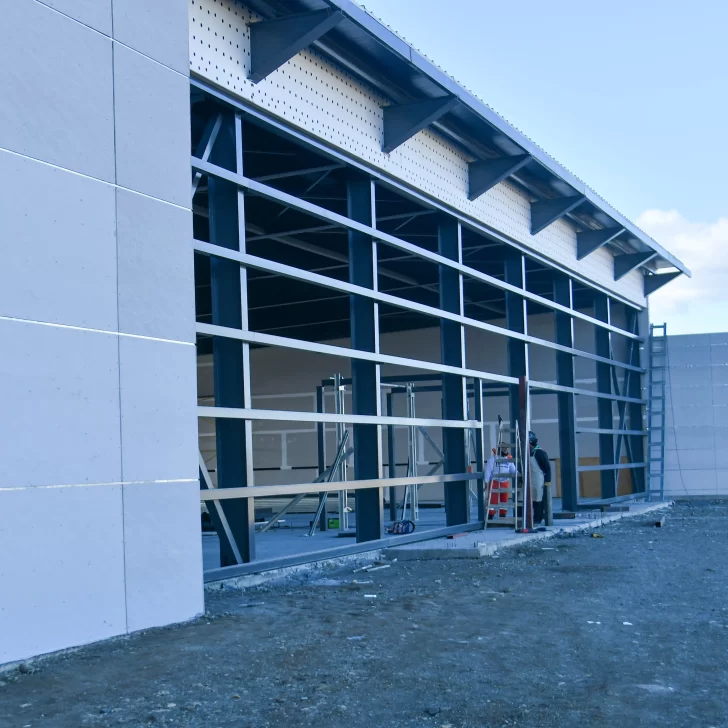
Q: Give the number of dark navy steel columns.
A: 7